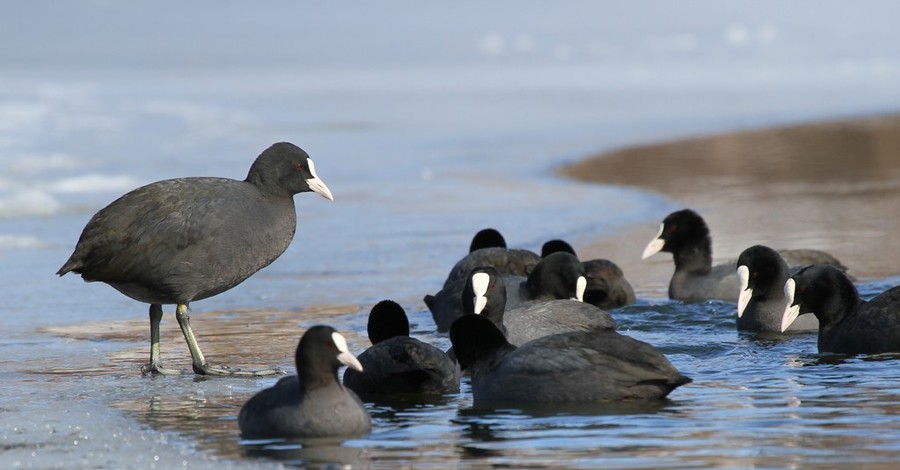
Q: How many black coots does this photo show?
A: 11